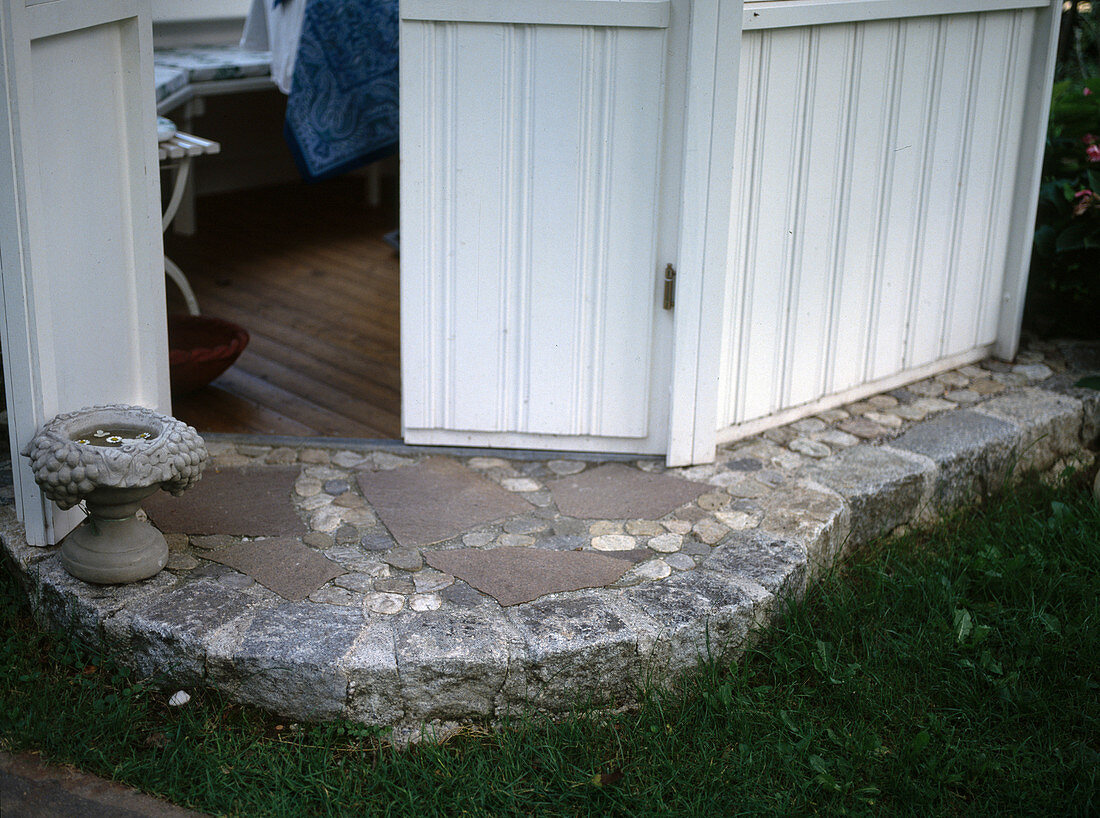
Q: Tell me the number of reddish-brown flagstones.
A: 5